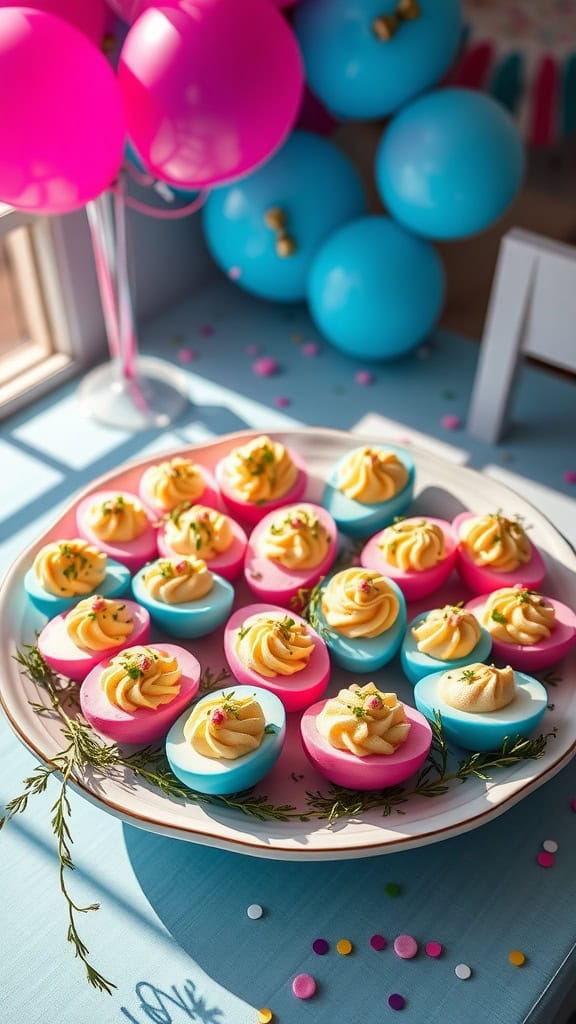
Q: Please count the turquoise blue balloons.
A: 4